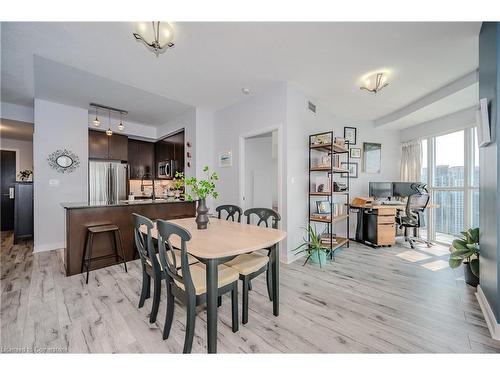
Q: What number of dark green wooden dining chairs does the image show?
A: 4